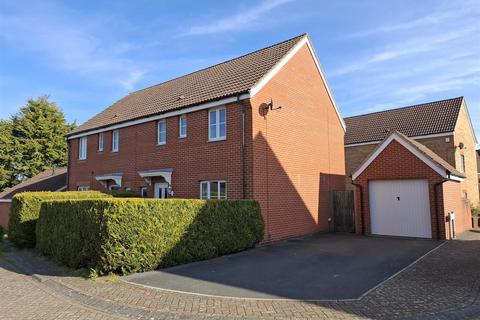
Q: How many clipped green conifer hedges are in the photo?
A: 2